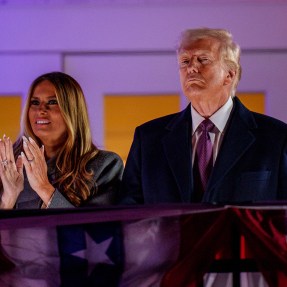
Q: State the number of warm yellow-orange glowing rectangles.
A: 3